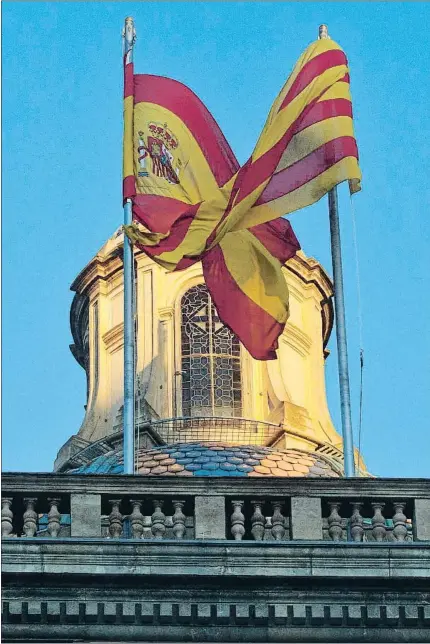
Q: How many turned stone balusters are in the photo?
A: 14